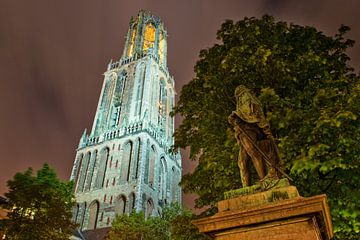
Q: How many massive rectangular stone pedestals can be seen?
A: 1